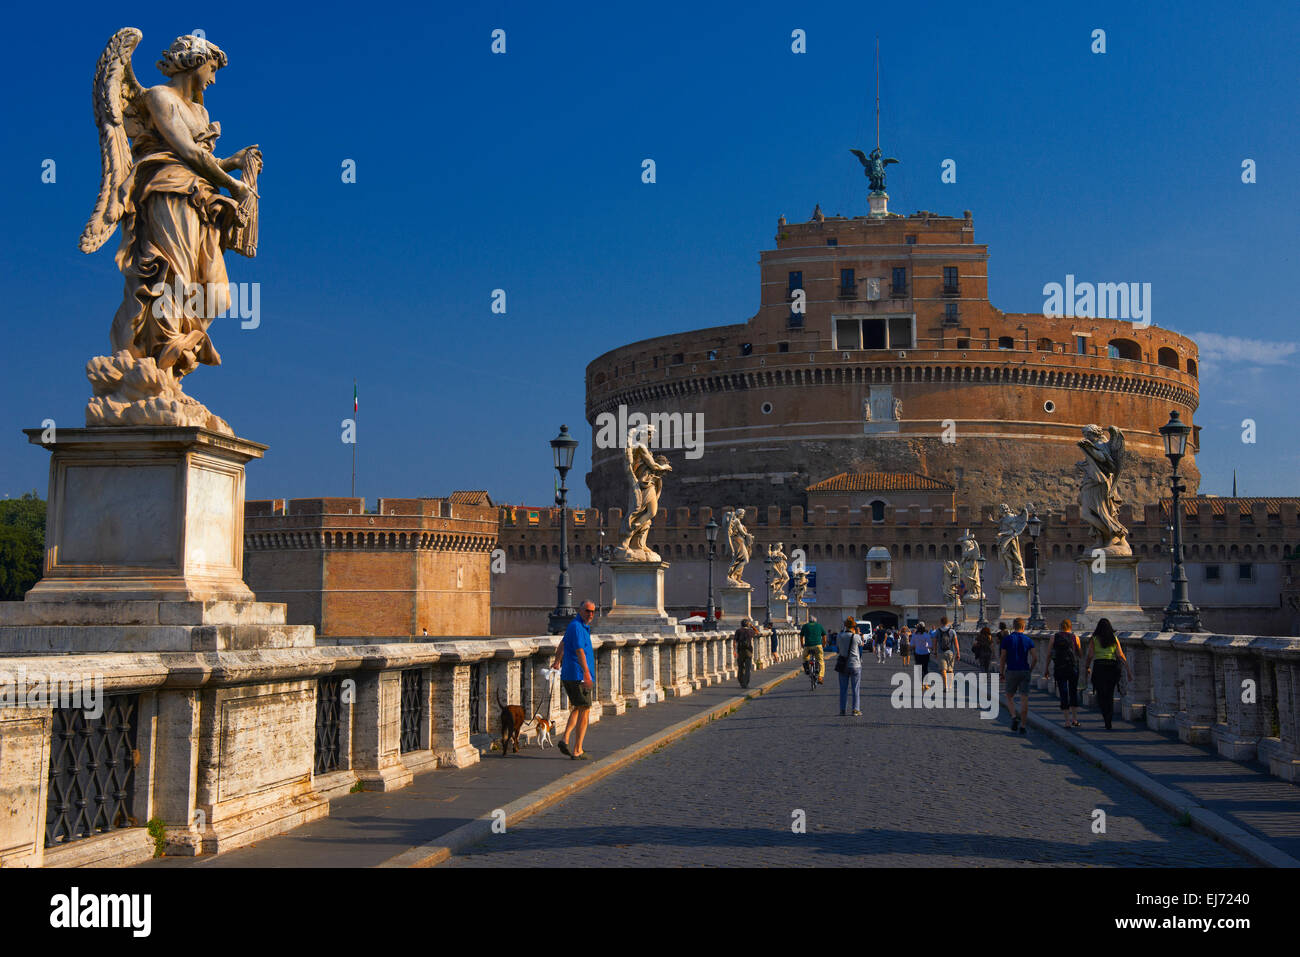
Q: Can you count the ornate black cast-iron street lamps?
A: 8